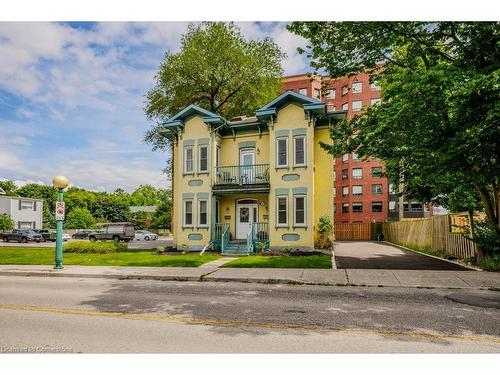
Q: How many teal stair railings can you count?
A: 2